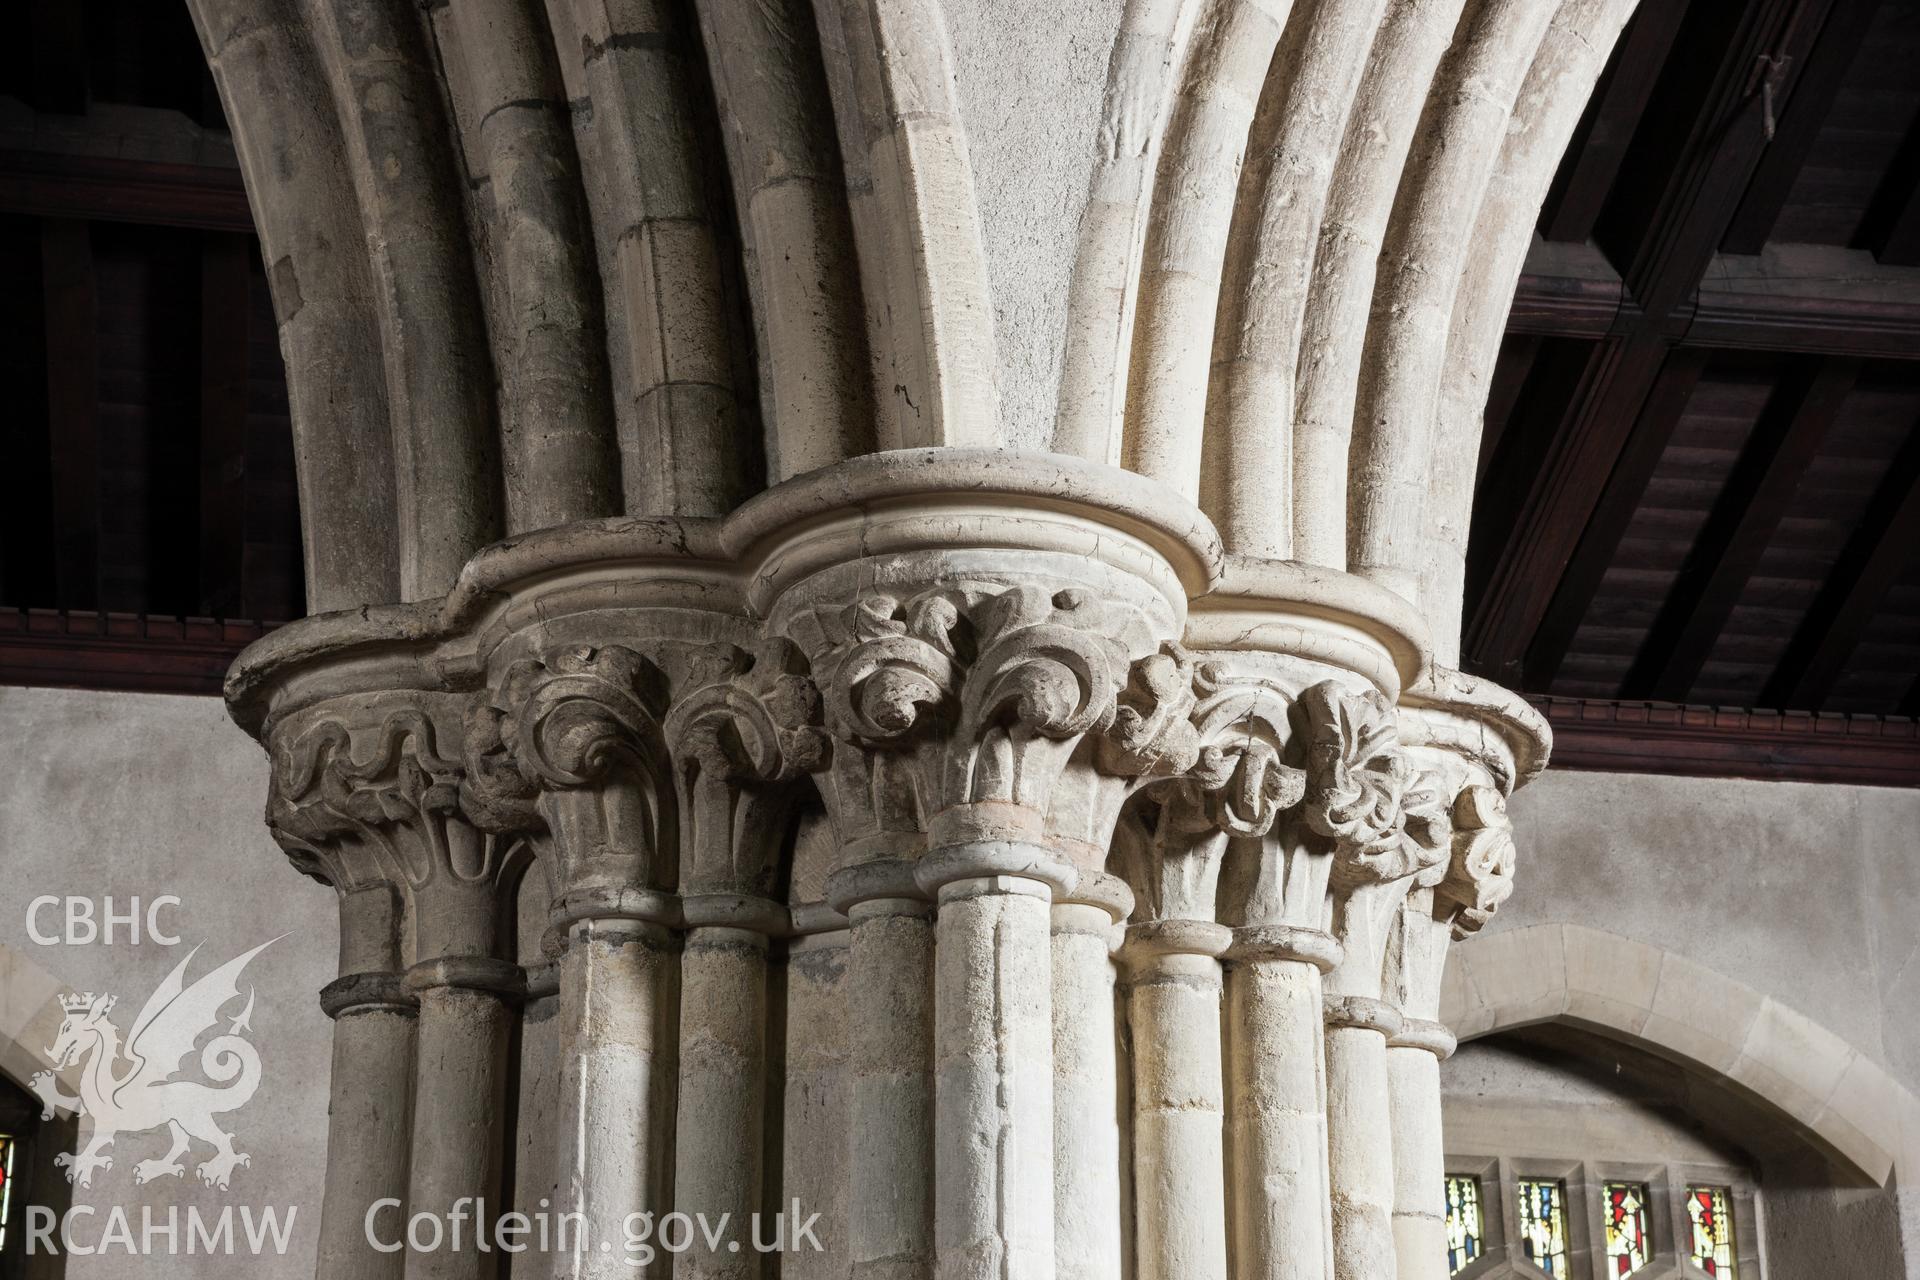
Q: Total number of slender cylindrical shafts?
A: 11